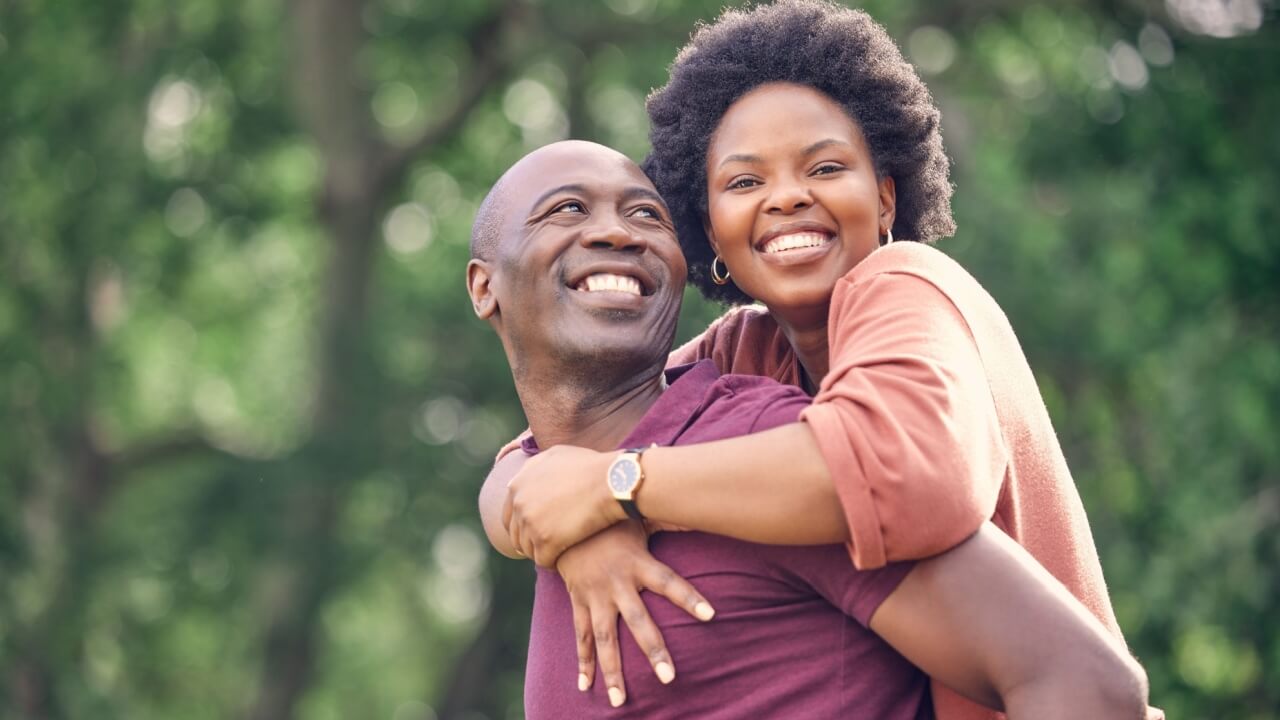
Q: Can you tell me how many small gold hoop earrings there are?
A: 2